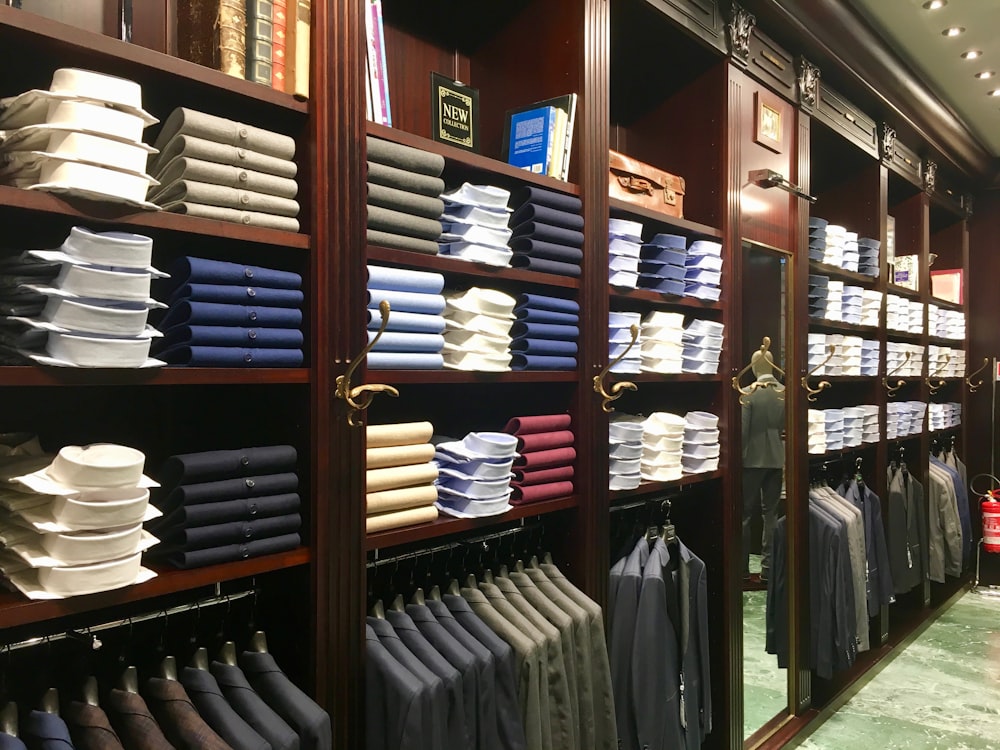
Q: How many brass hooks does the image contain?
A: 7